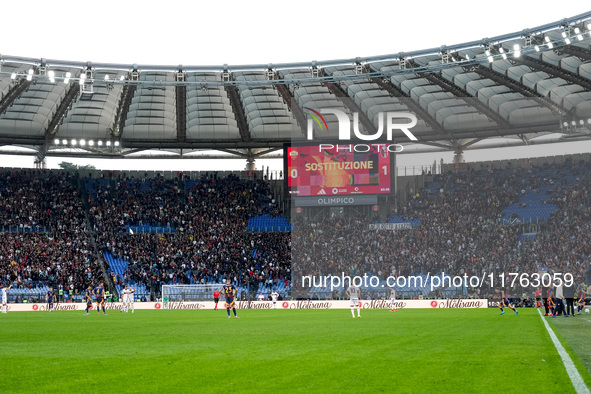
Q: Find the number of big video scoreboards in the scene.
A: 1